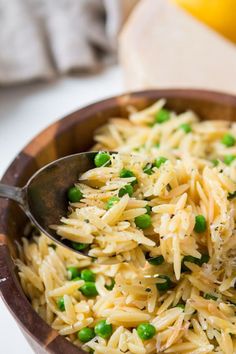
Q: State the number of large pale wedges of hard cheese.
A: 1